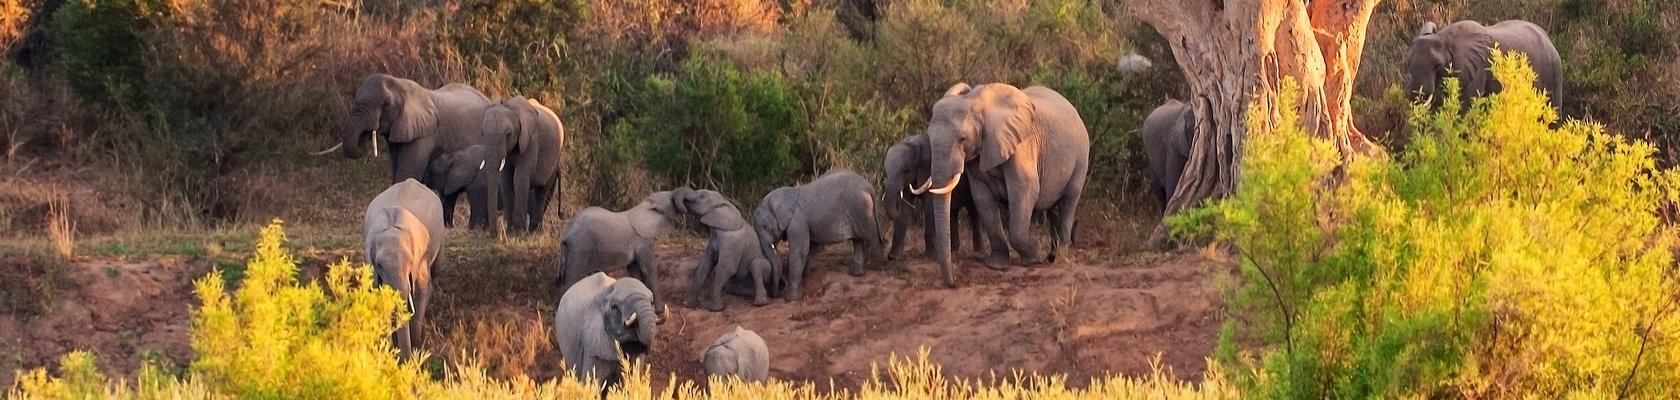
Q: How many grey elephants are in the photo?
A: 13